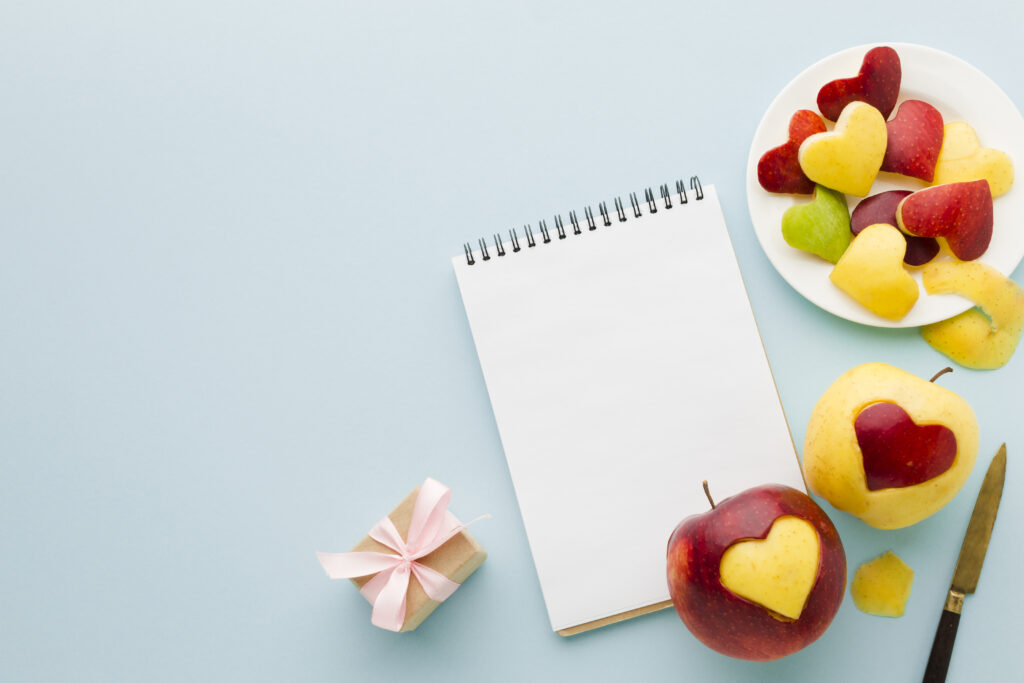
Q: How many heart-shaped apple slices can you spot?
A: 11